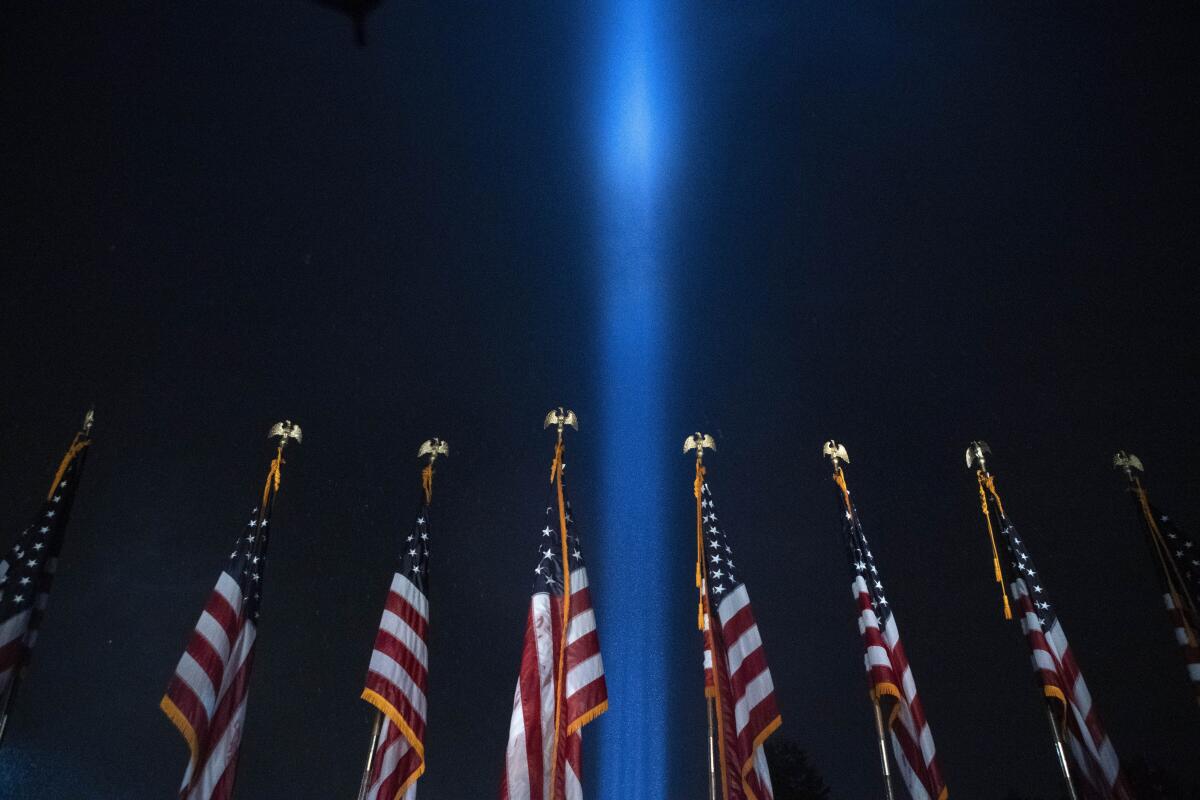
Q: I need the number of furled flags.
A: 8